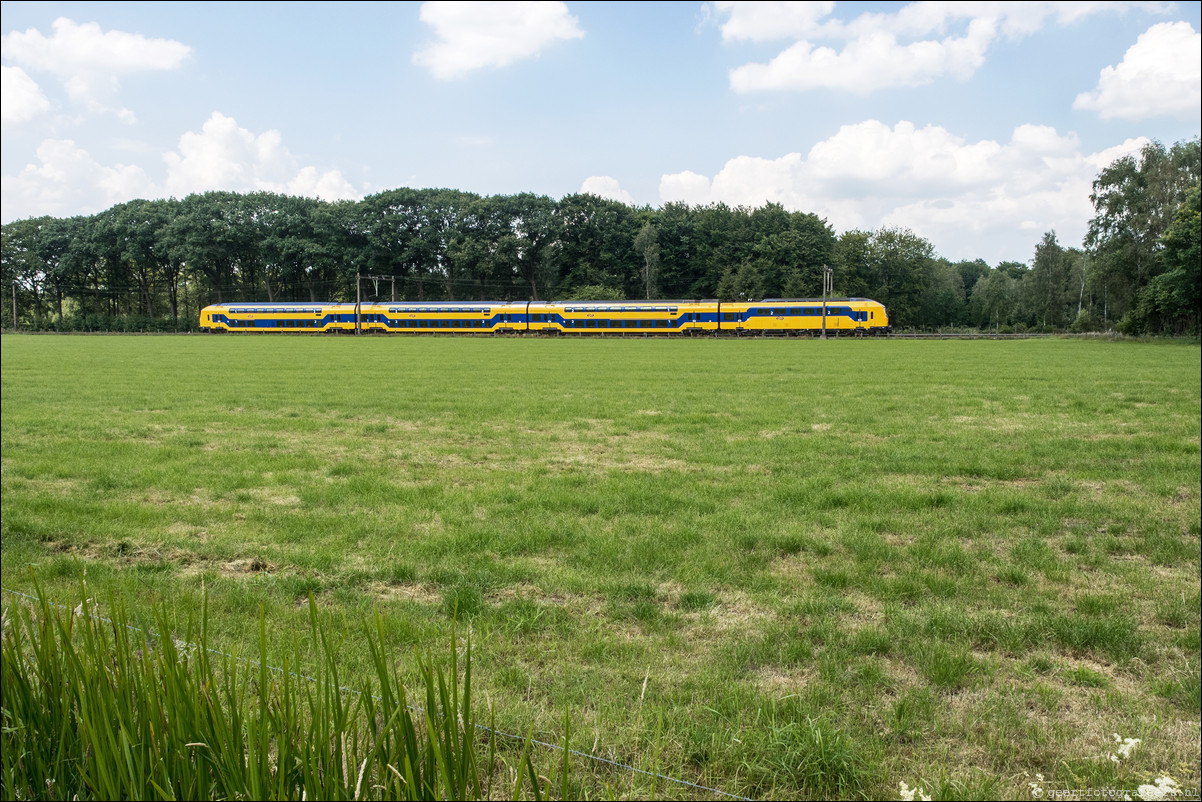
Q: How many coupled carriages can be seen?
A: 4